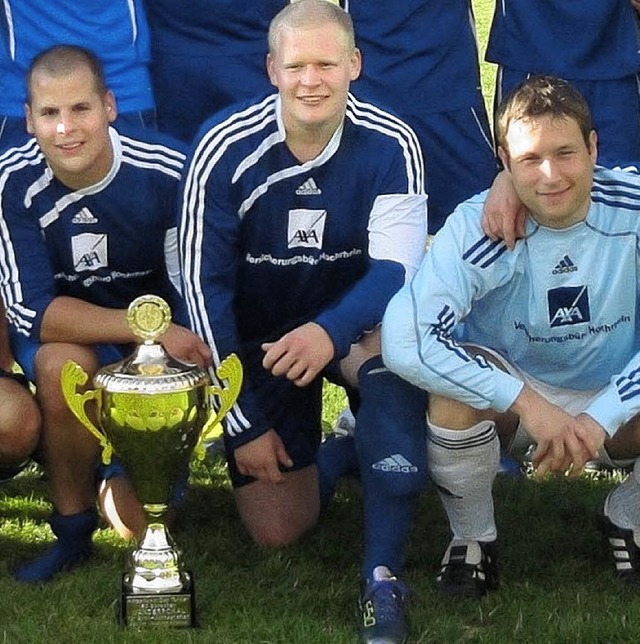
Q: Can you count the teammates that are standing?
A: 4